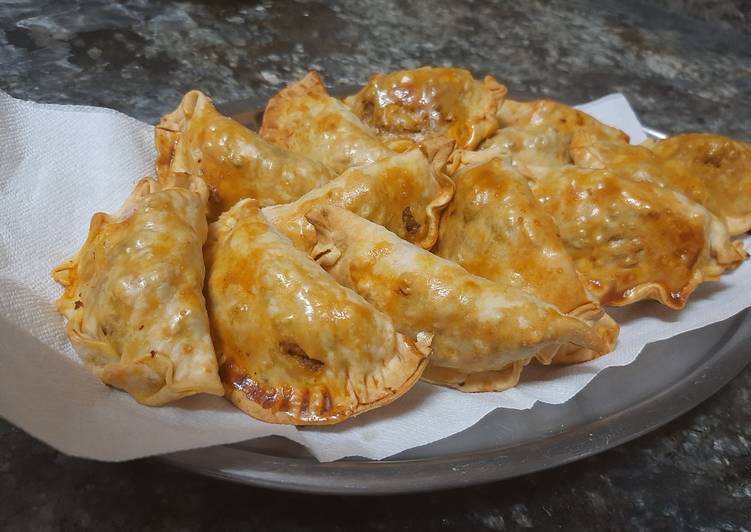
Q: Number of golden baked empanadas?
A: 12